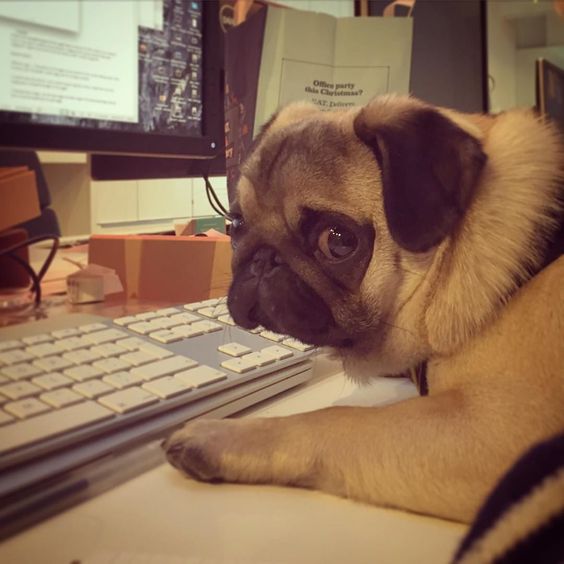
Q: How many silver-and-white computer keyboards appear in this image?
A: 1